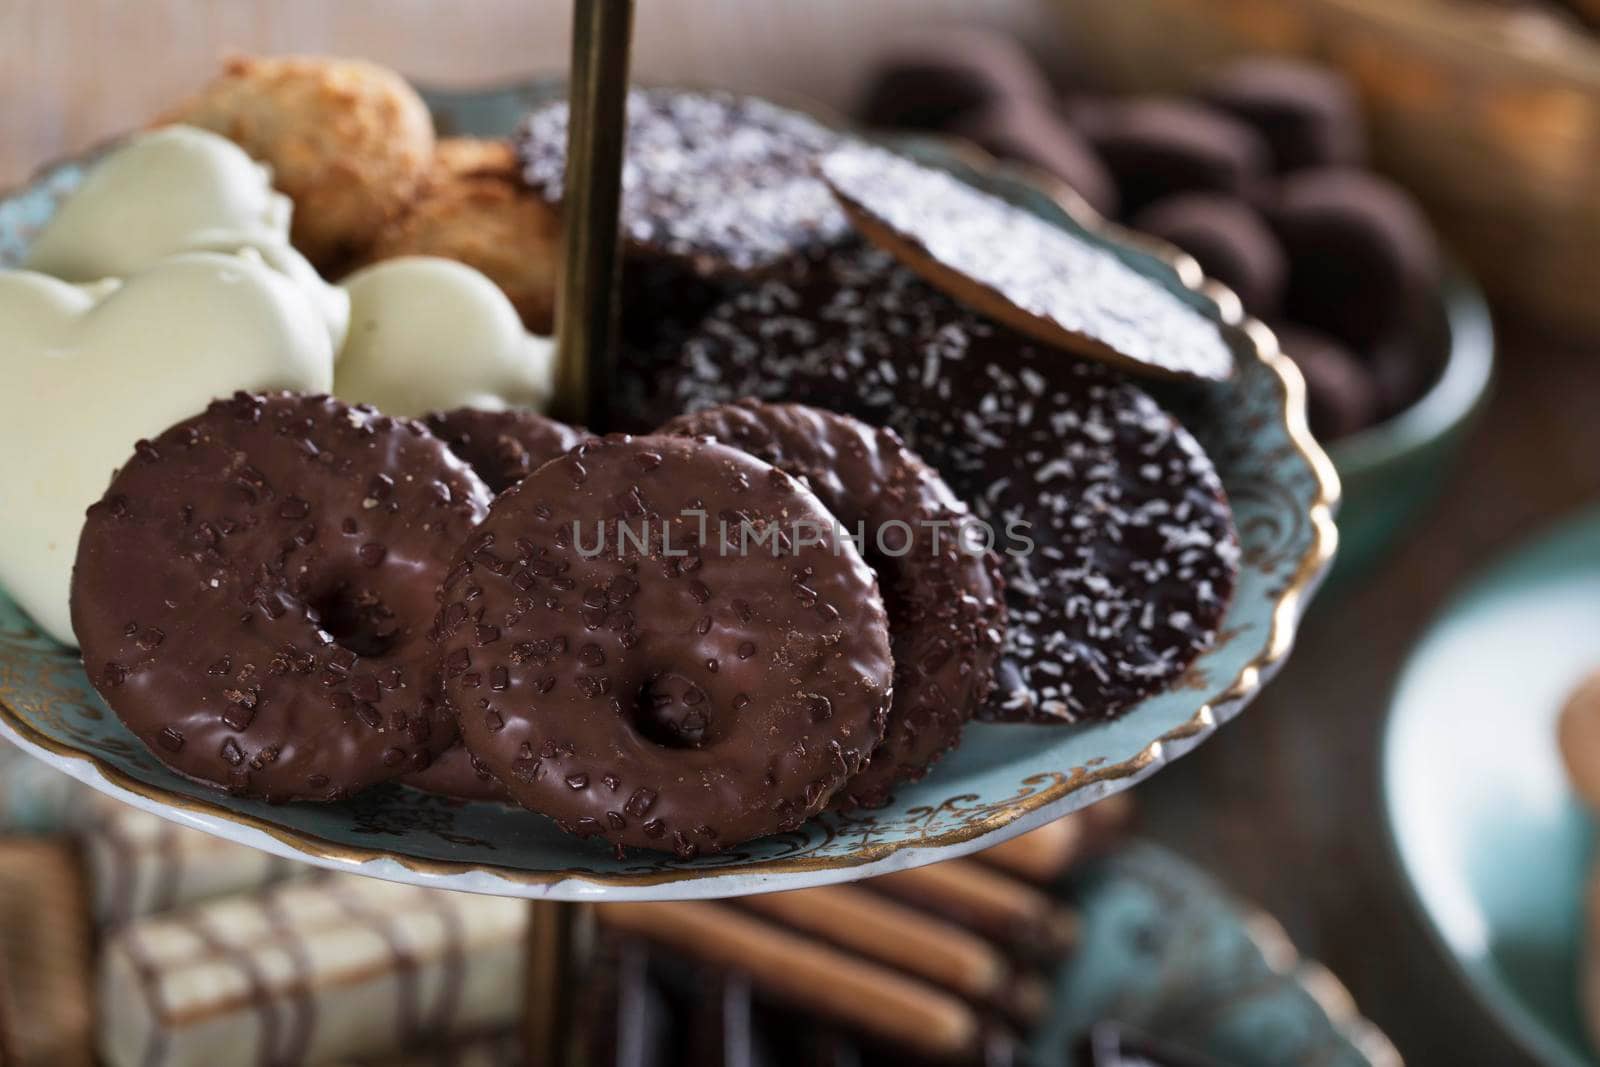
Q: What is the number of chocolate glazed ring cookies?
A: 4